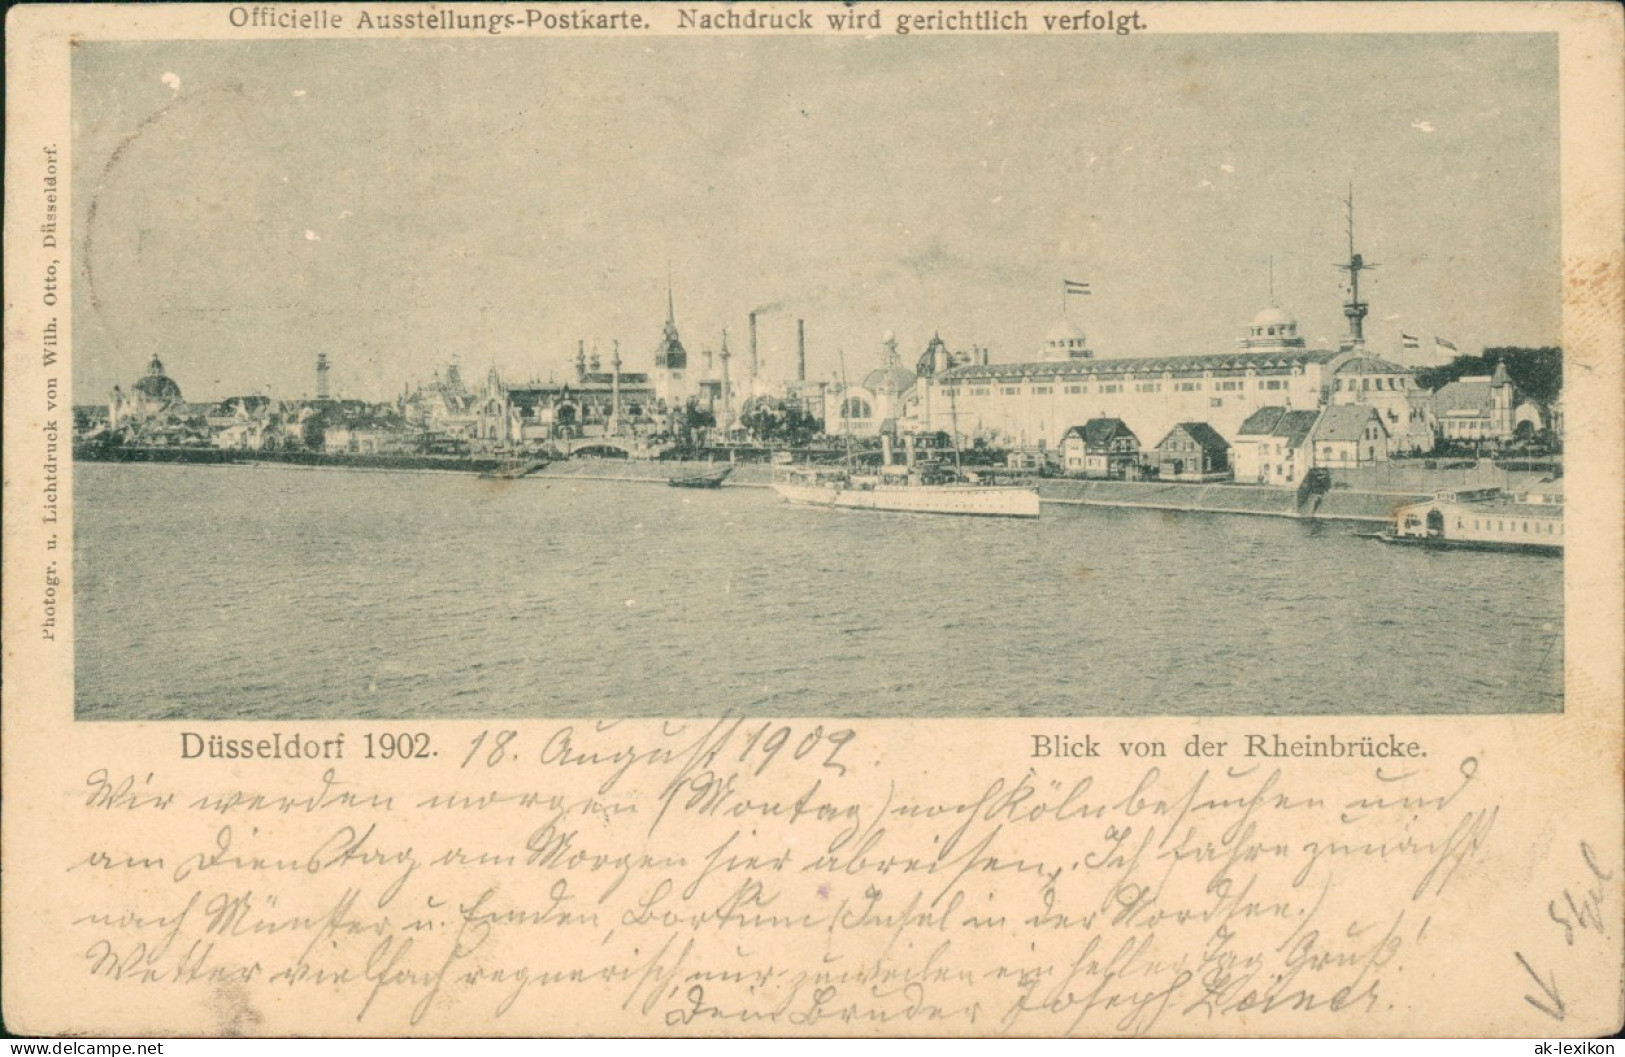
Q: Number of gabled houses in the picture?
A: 4